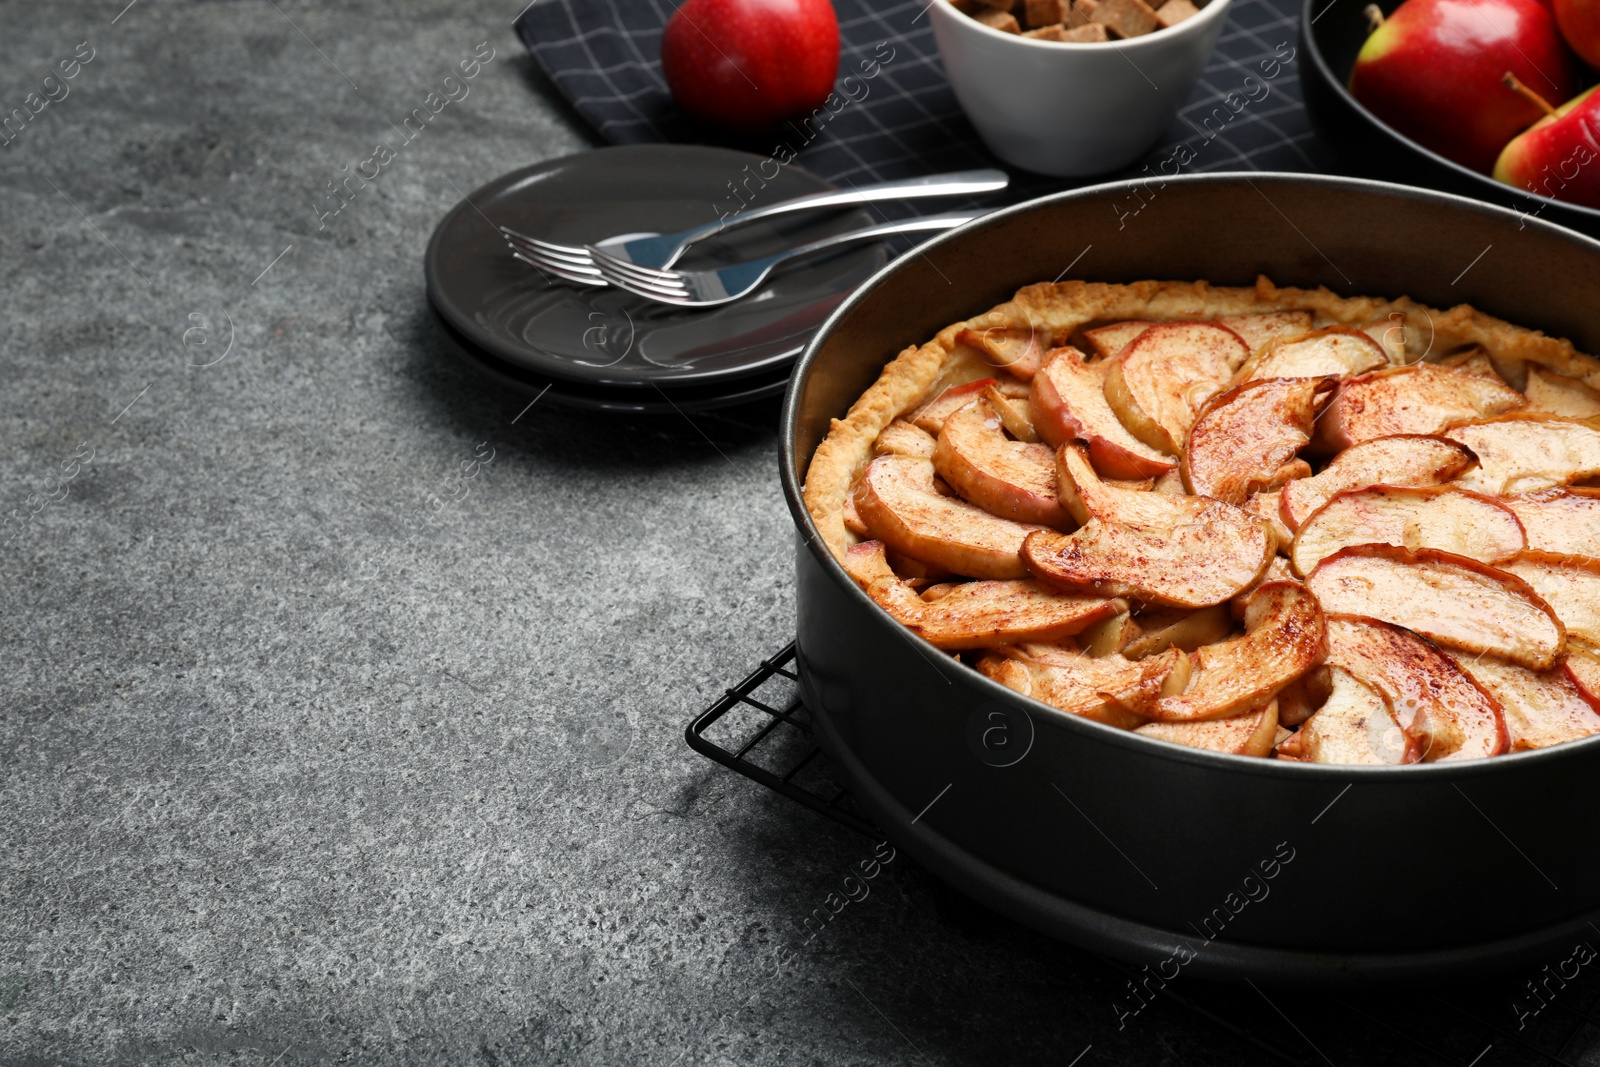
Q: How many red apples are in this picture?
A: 4